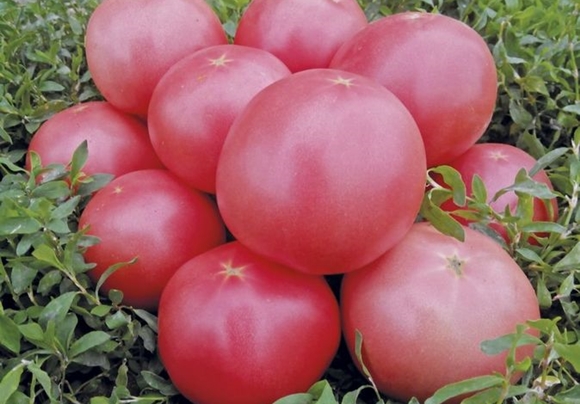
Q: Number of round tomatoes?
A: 10